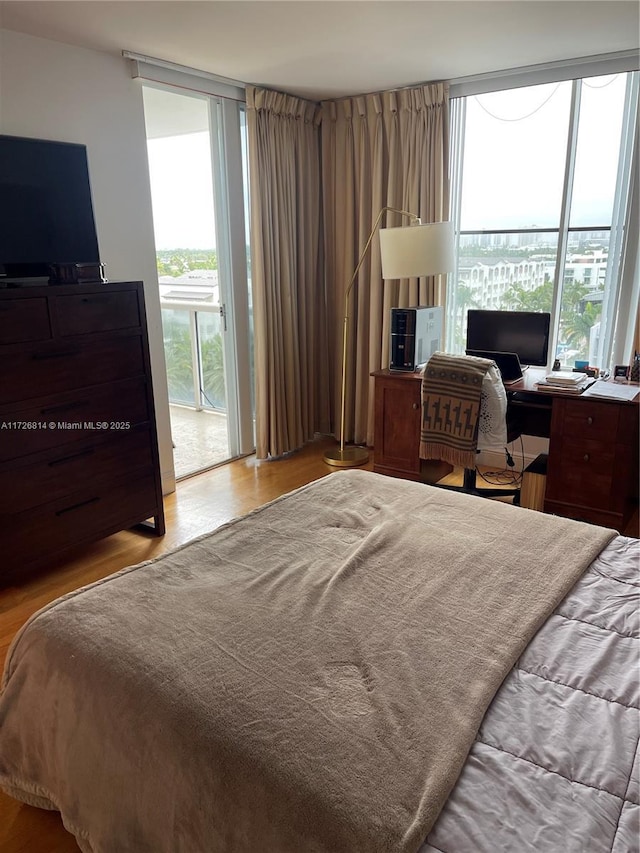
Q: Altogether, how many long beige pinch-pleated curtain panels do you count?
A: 2